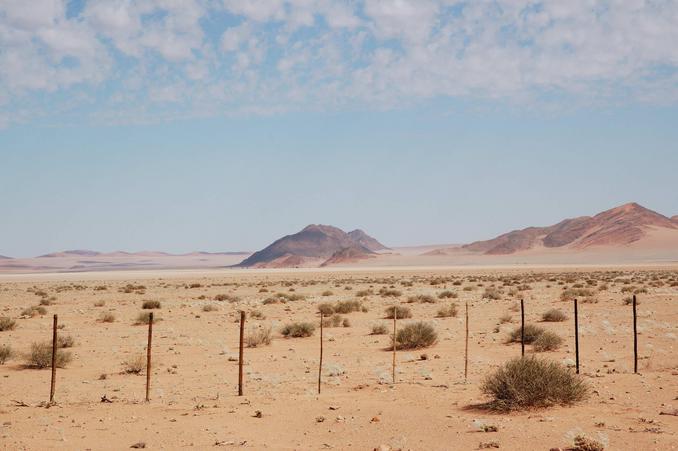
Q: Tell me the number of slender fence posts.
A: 9